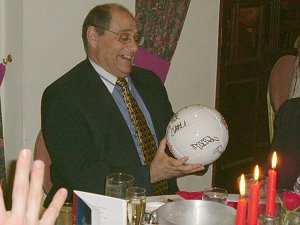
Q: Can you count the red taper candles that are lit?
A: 3